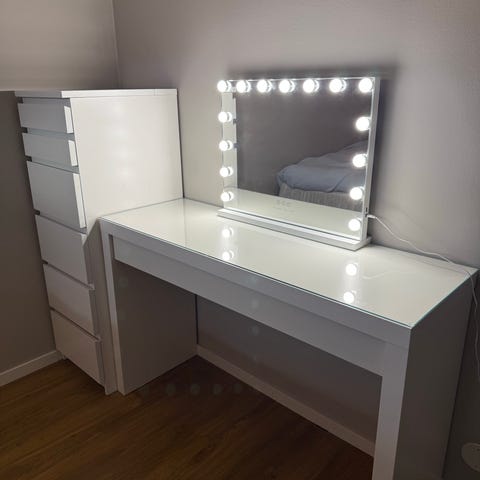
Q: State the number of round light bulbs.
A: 15